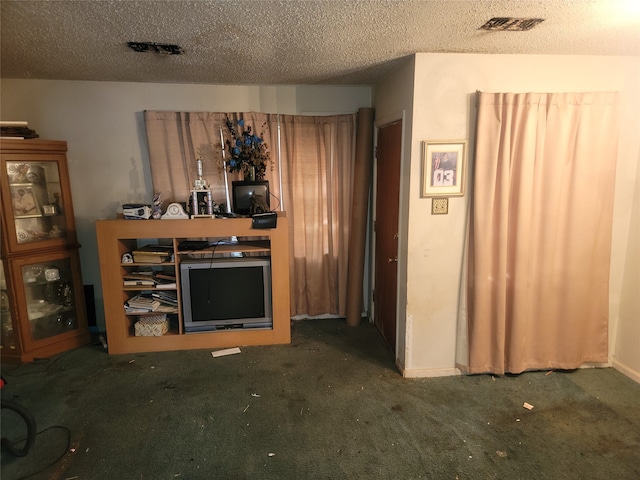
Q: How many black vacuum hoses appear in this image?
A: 1